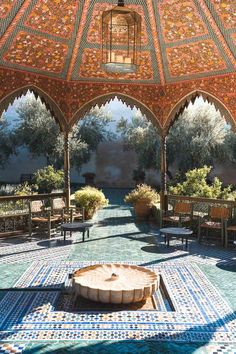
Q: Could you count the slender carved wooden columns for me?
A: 2